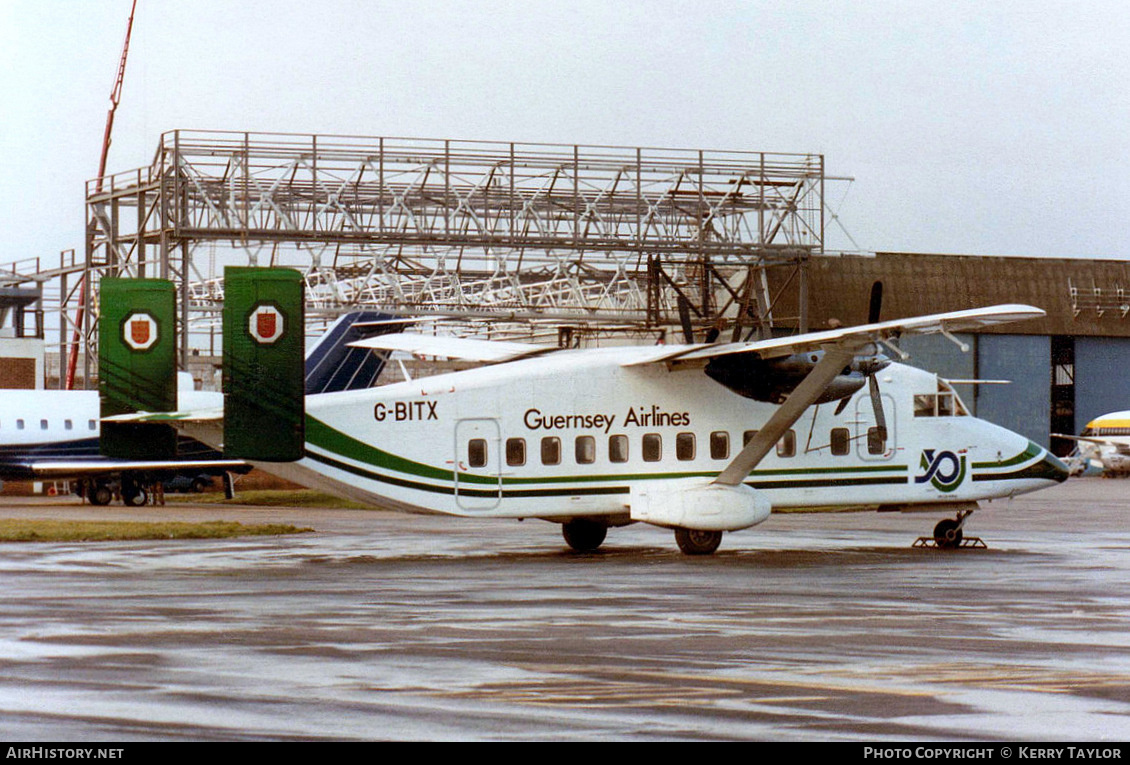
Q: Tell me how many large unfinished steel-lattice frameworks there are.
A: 1